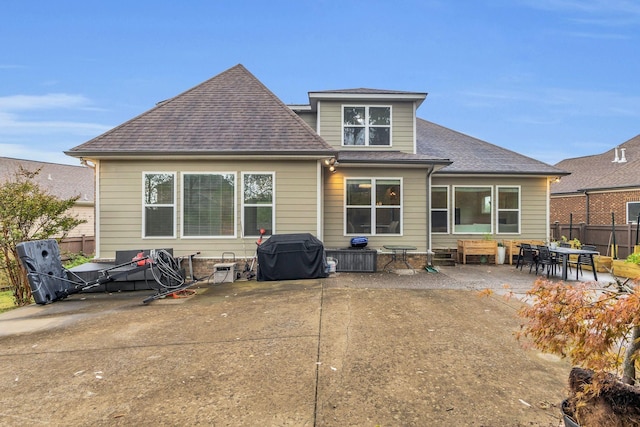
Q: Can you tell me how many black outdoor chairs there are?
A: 4